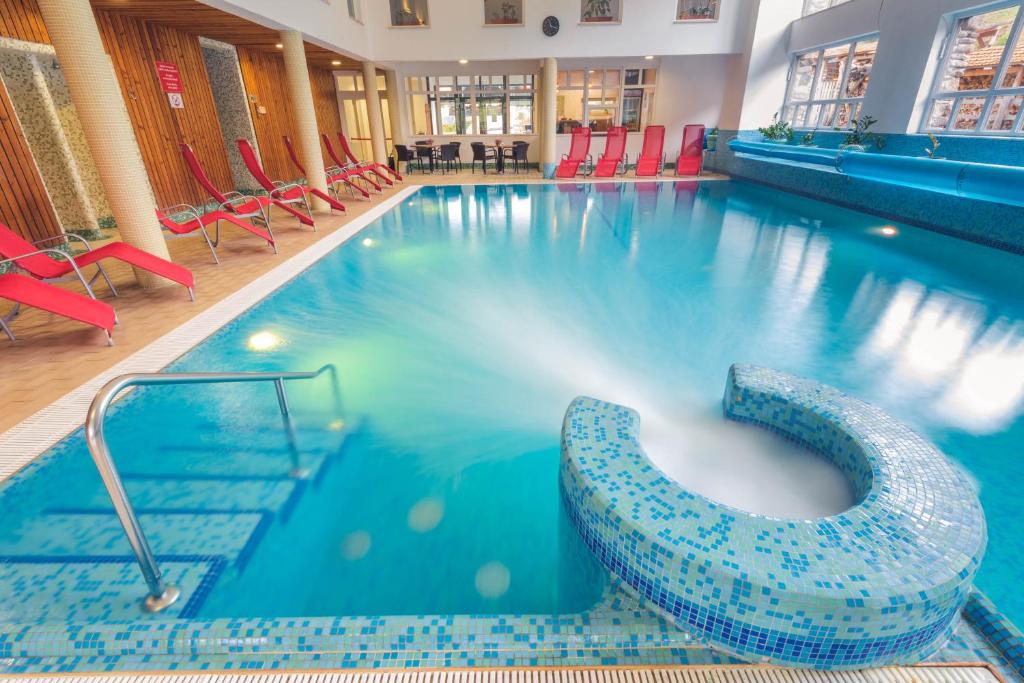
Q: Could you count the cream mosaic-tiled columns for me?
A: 5